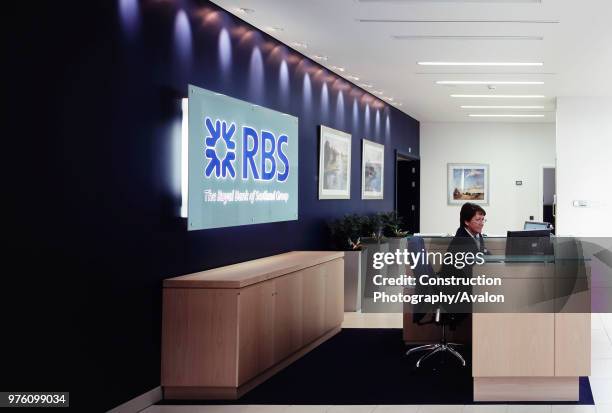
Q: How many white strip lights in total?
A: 5